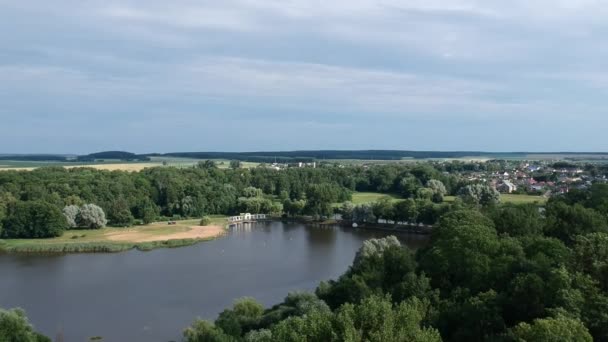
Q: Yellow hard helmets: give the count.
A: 0